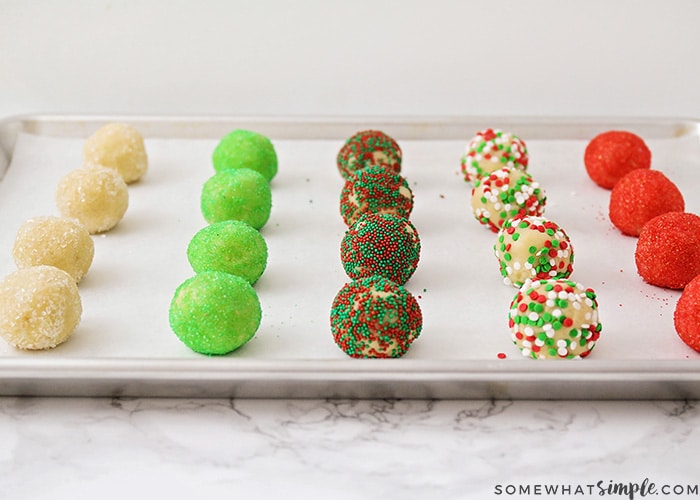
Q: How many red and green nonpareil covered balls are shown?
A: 4